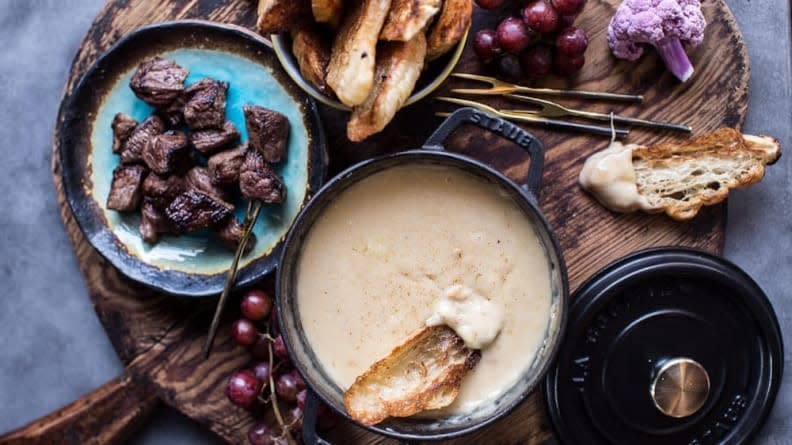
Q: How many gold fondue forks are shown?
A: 4